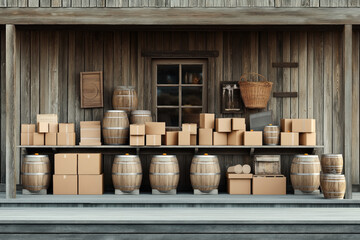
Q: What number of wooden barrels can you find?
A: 11